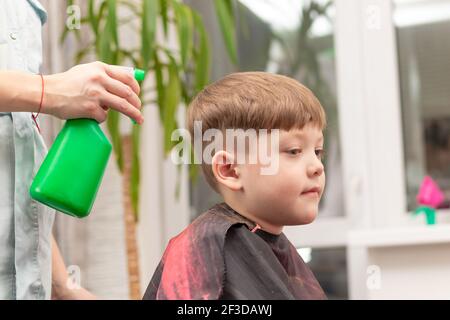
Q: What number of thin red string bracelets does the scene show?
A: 1